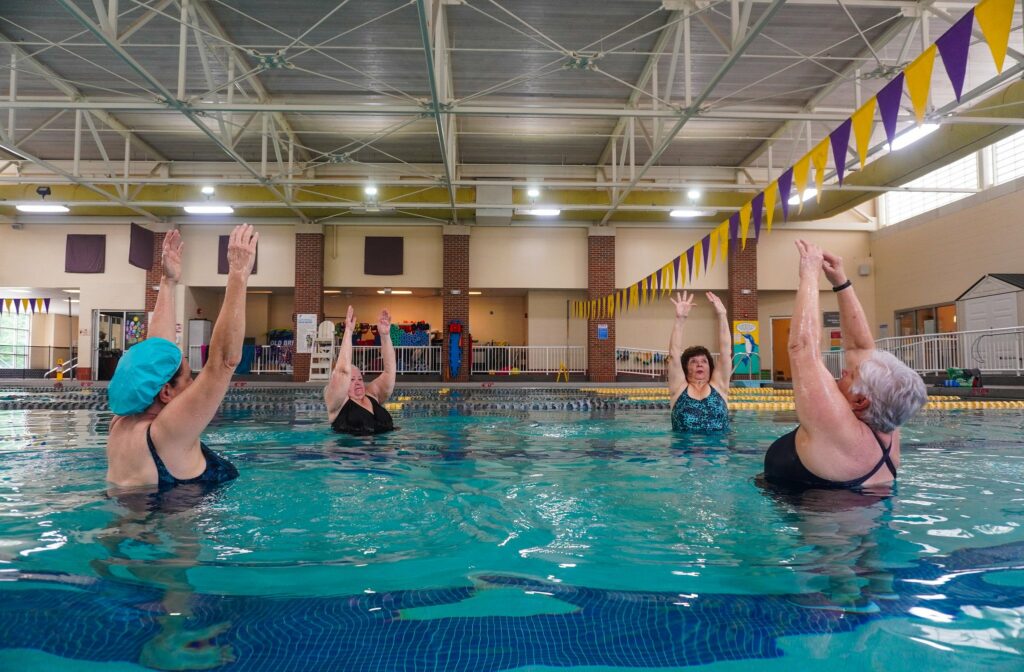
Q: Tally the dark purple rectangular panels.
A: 4